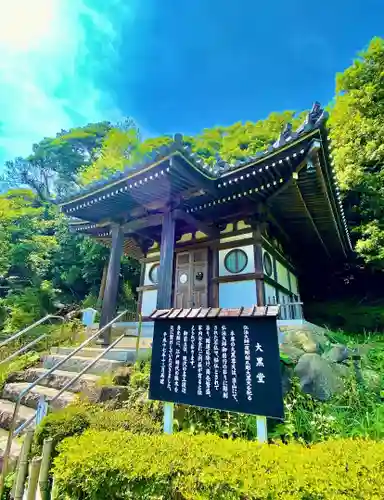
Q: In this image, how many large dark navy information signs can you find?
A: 1